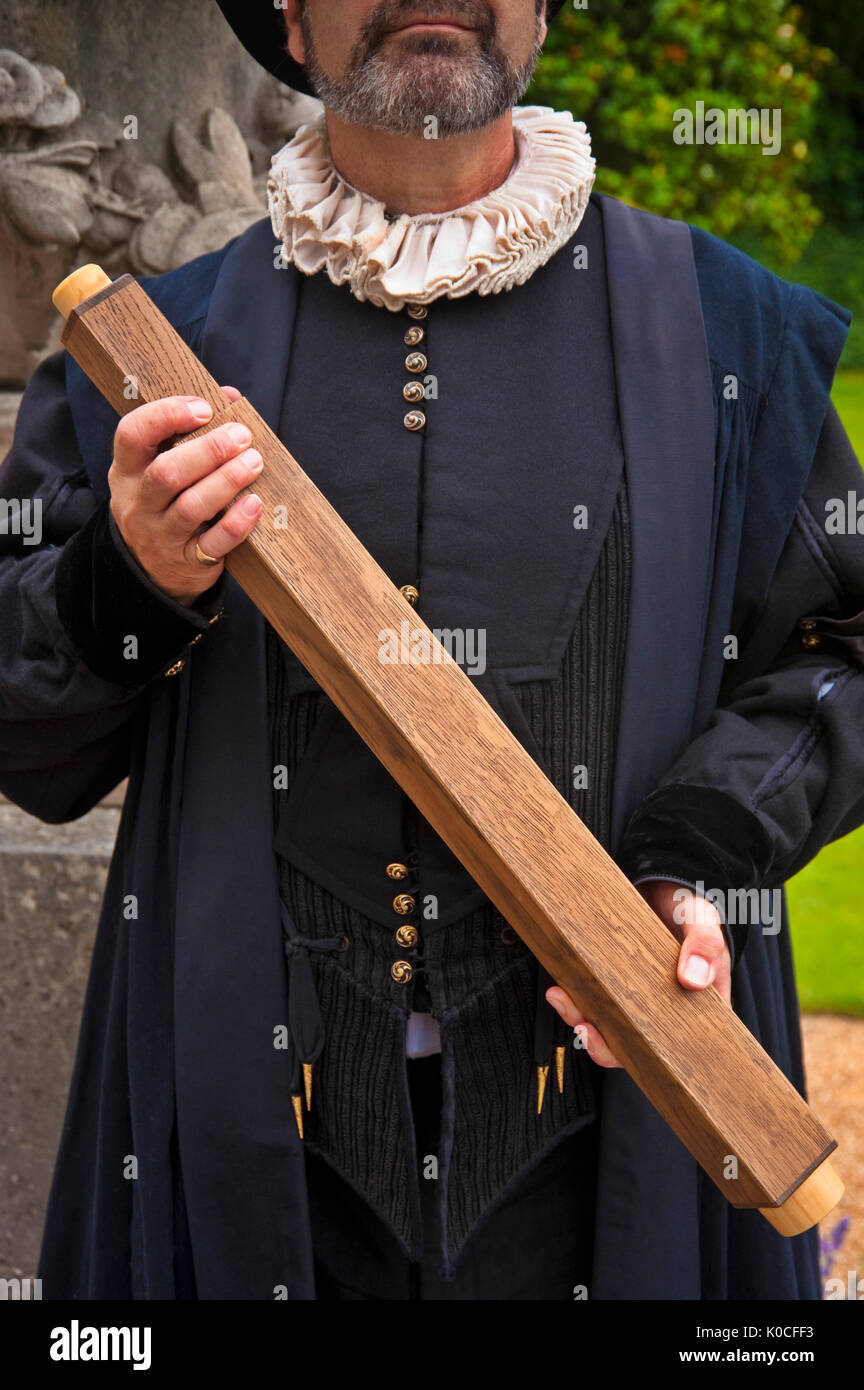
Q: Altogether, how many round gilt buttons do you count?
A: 15